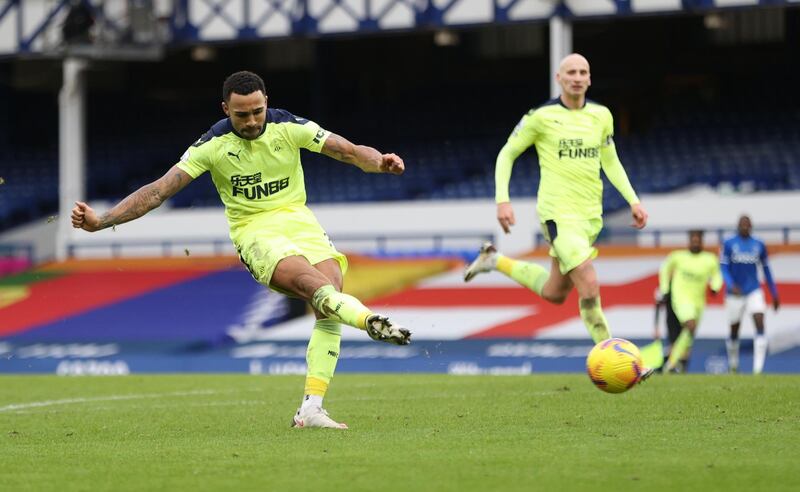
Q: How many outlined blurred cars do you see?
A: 0